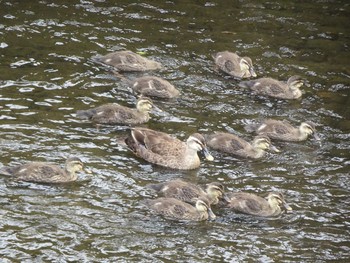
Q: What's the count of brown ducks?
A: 12